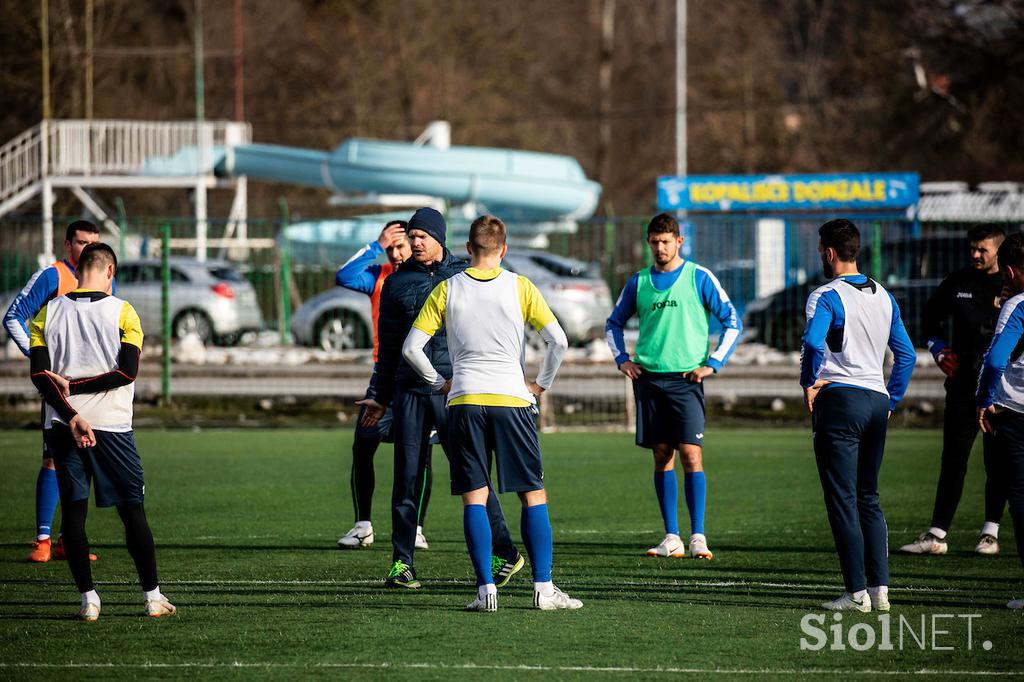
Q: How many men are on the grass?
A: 9